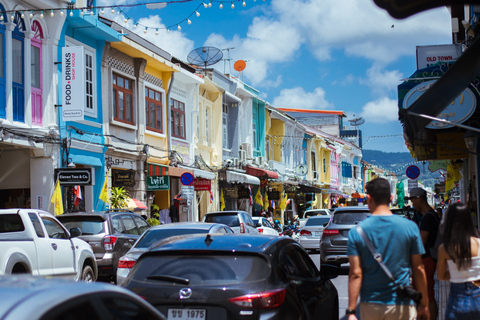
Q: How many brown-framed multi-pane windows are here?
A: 3